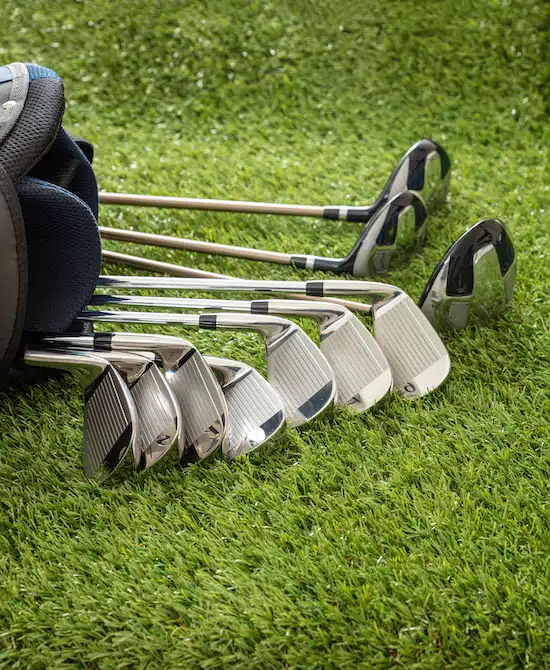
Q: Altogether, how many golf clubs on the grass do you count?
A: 10